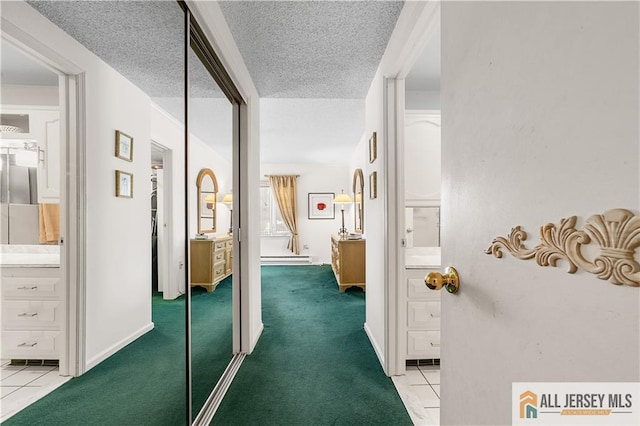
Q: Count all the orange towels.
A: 1